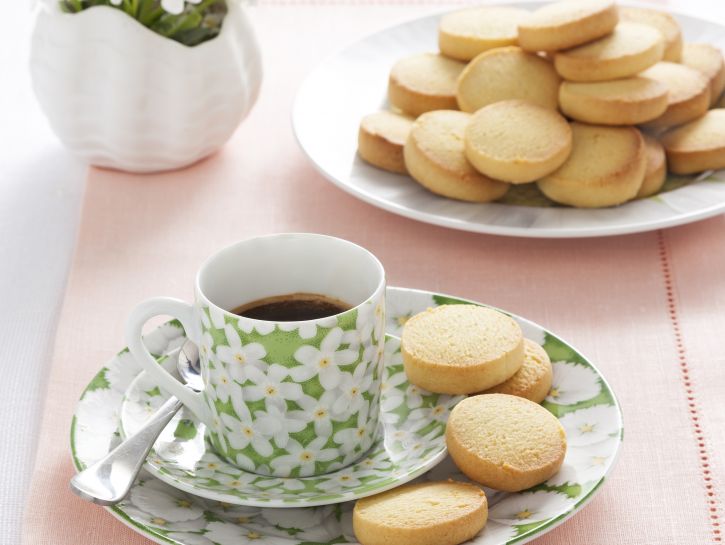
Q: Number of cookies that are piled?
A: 15